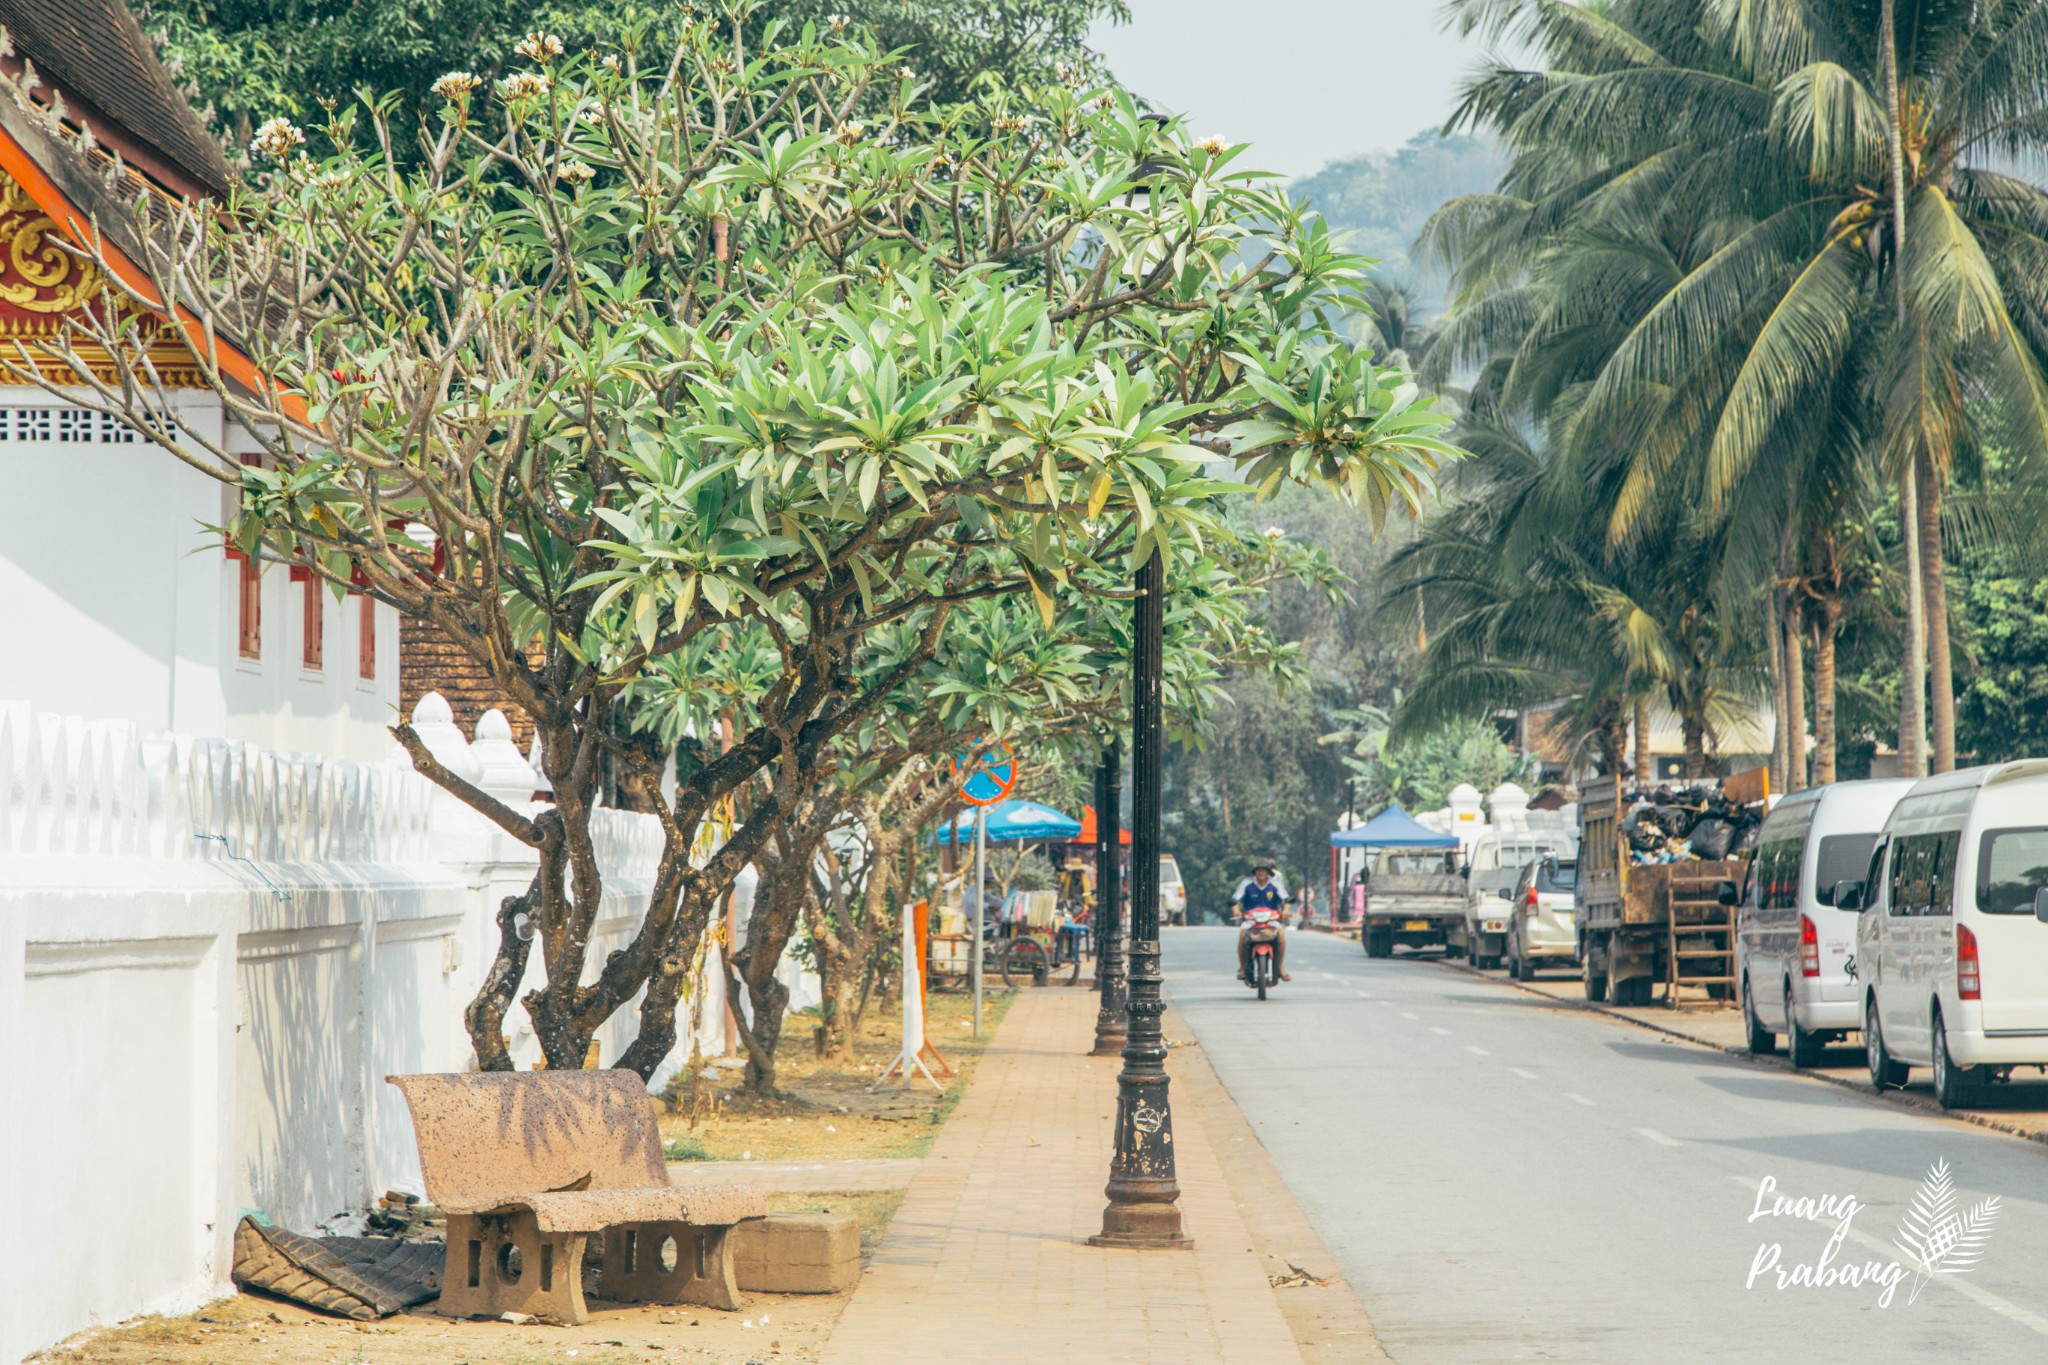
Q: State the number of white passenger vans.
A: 2